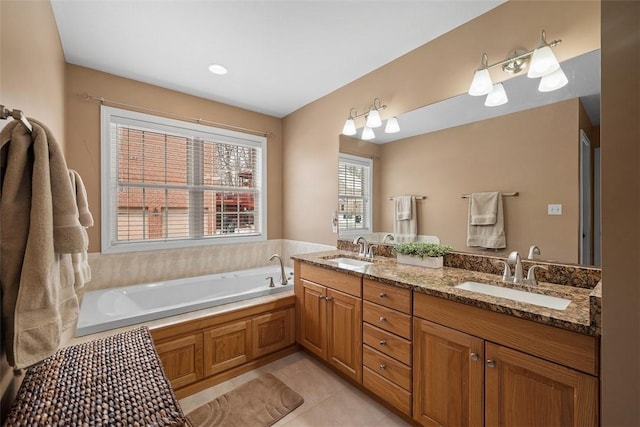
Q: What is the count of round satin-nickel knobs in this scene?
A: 8